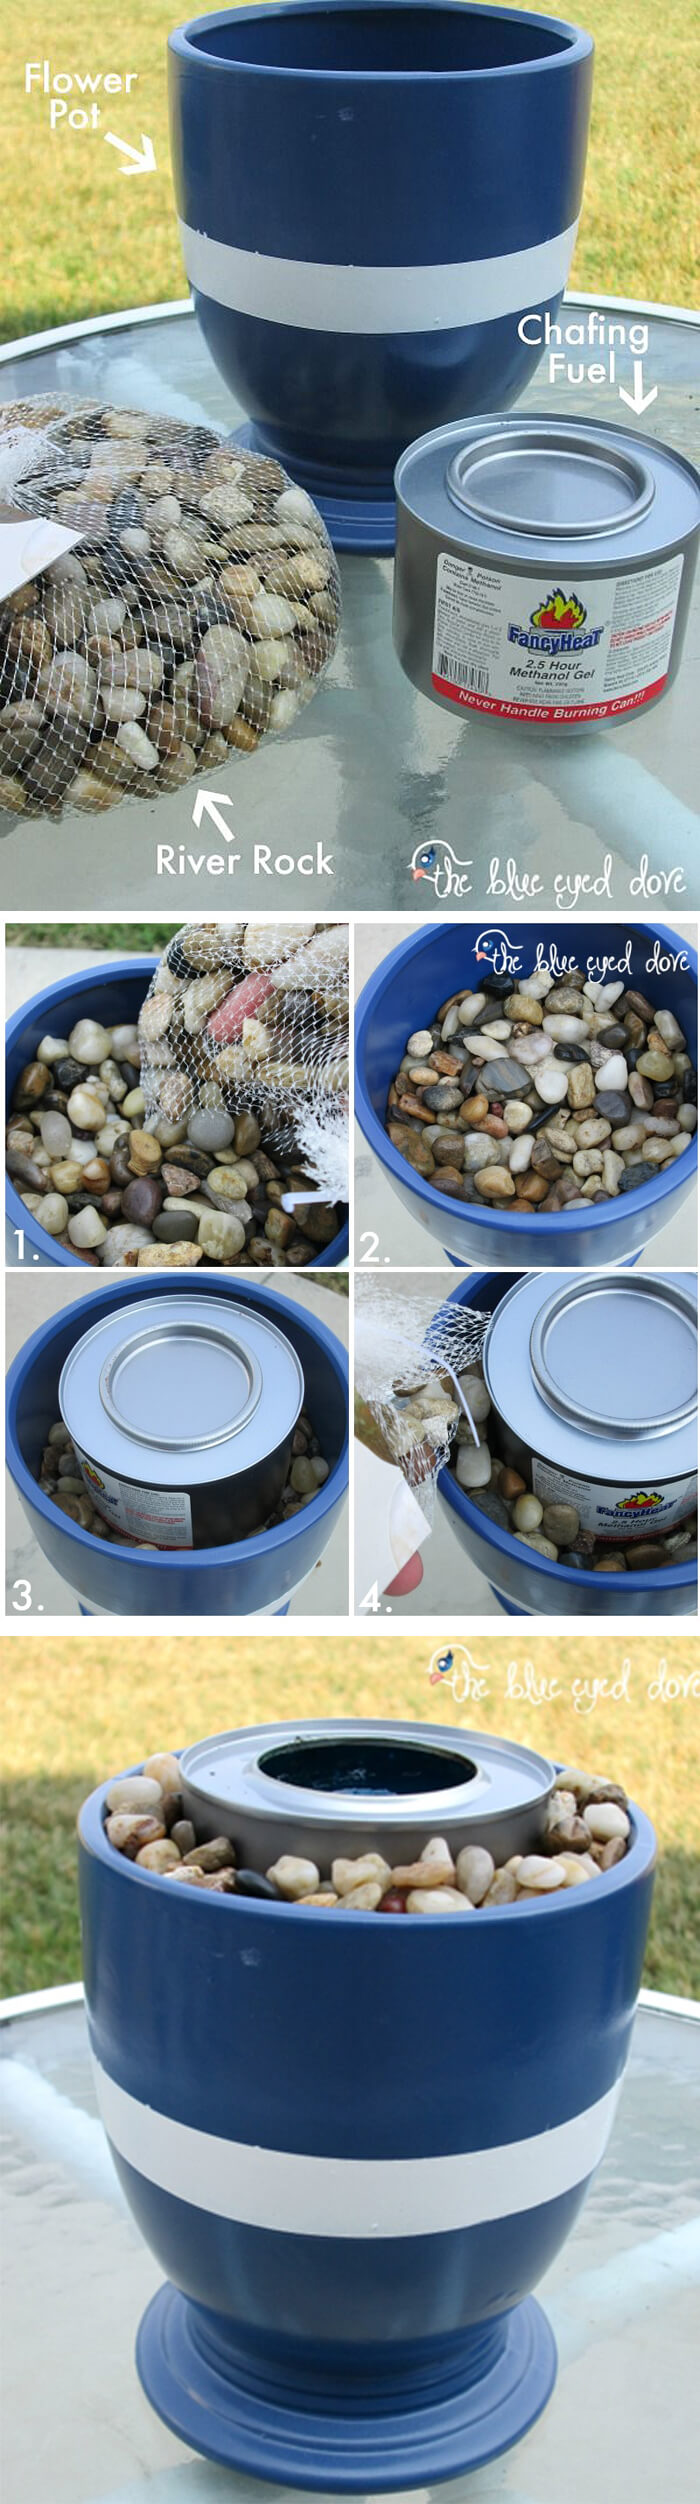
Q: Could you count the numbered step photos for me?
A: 4